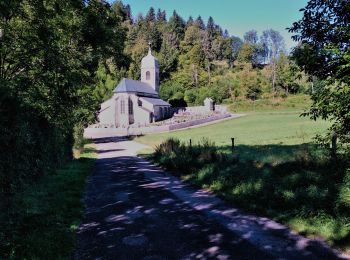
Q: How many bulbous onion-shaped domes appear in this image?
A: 1